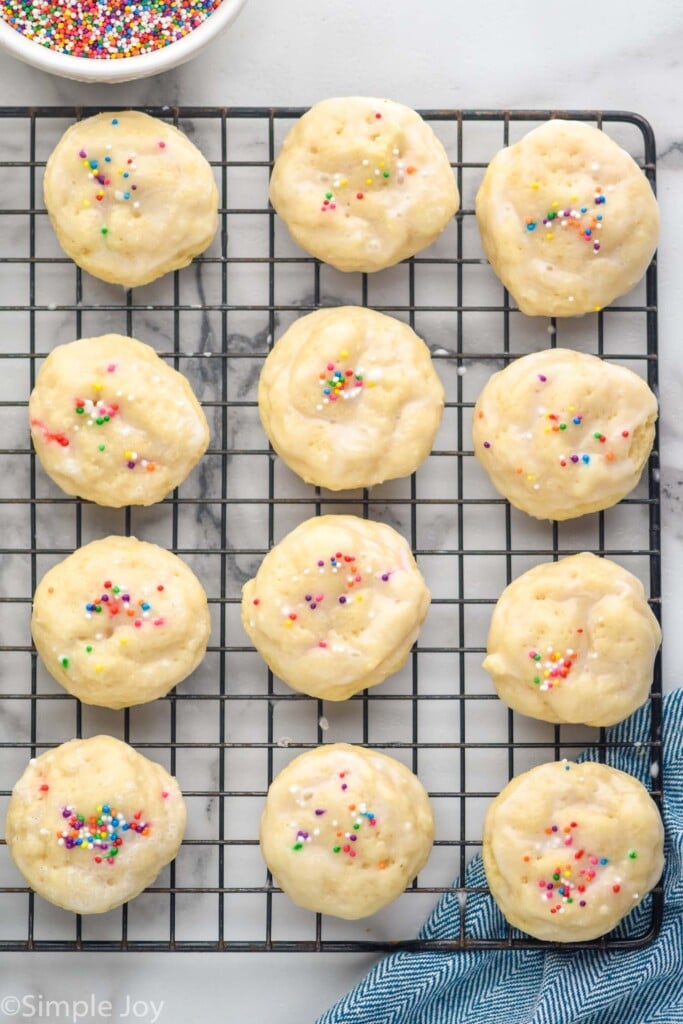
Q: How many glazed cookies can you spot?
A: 12